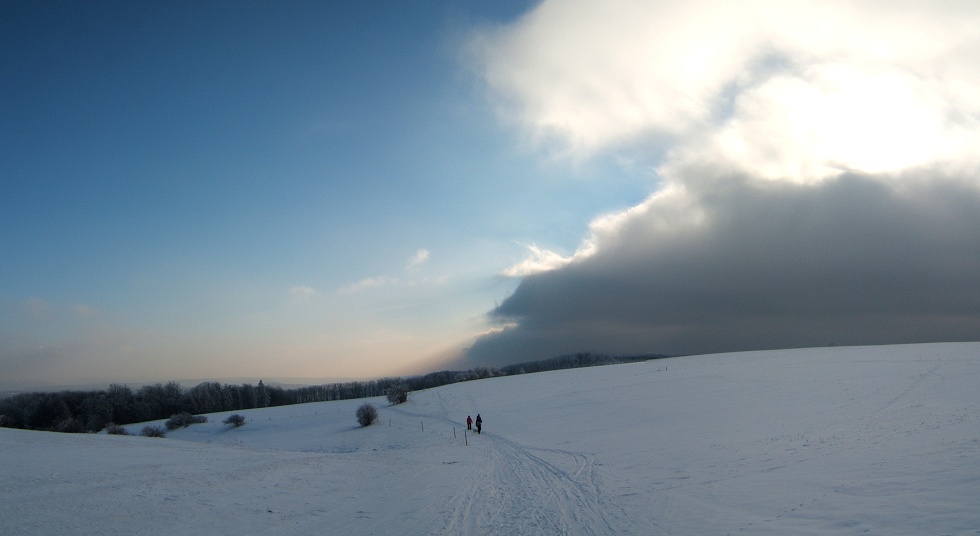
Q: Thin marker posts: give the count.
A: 4